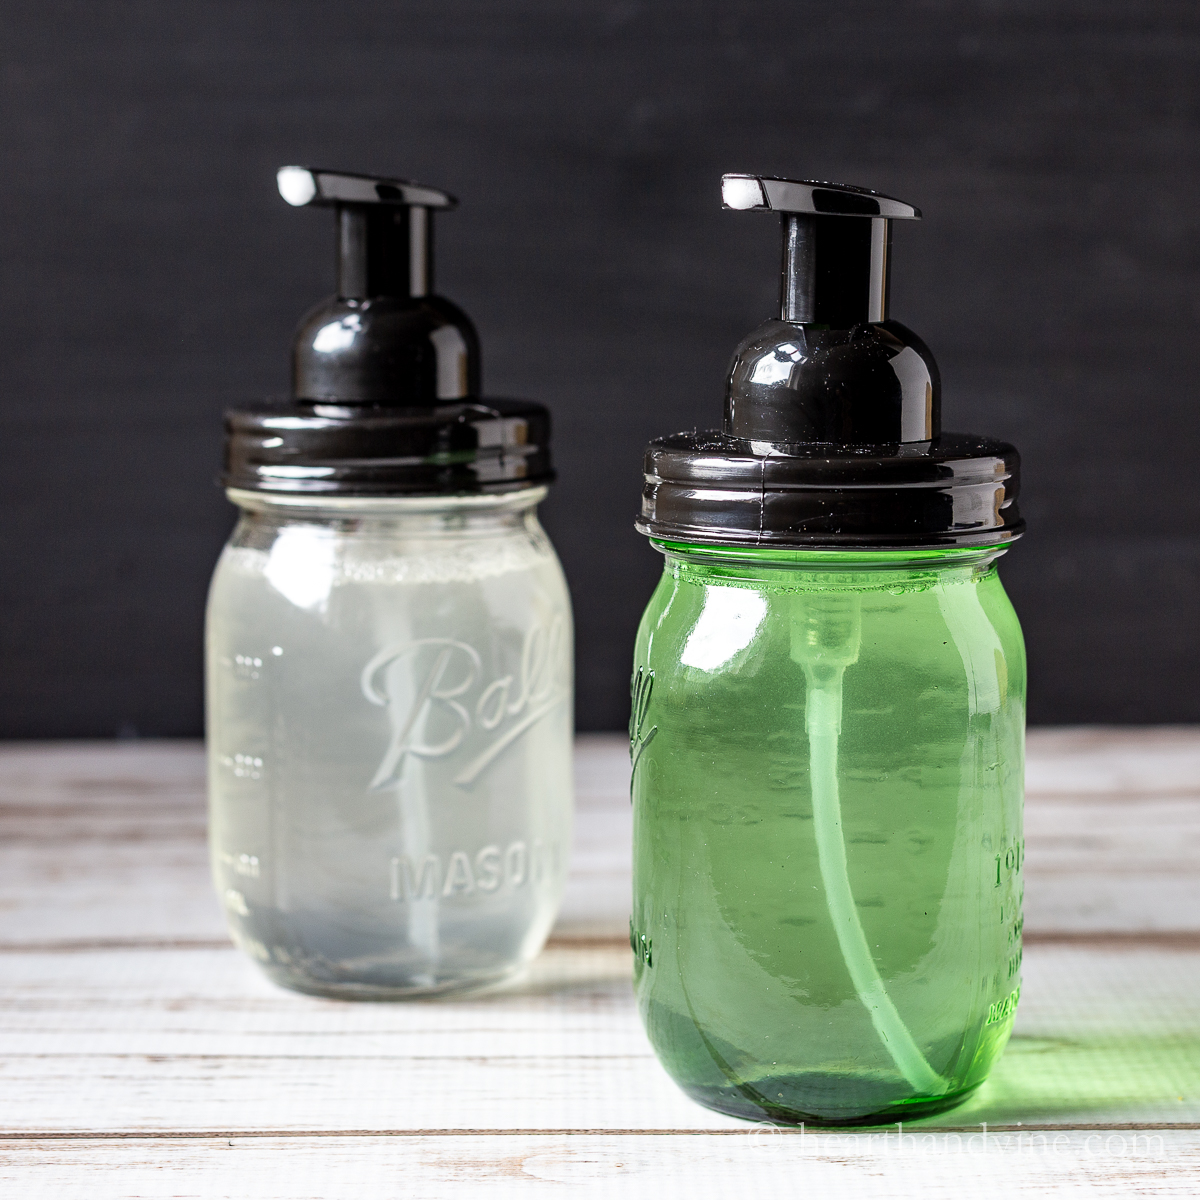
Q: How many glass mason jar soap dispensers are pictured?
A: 2